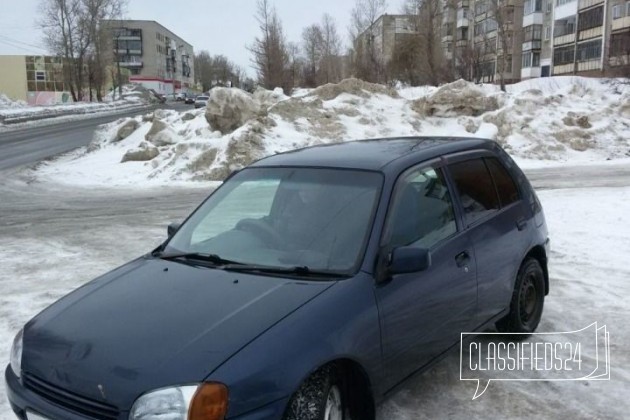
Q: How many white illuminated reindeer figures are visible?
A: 0